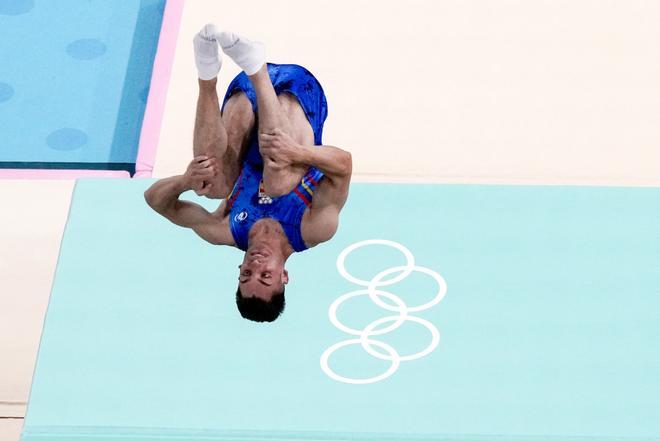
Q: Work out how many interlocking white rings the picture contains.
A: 5